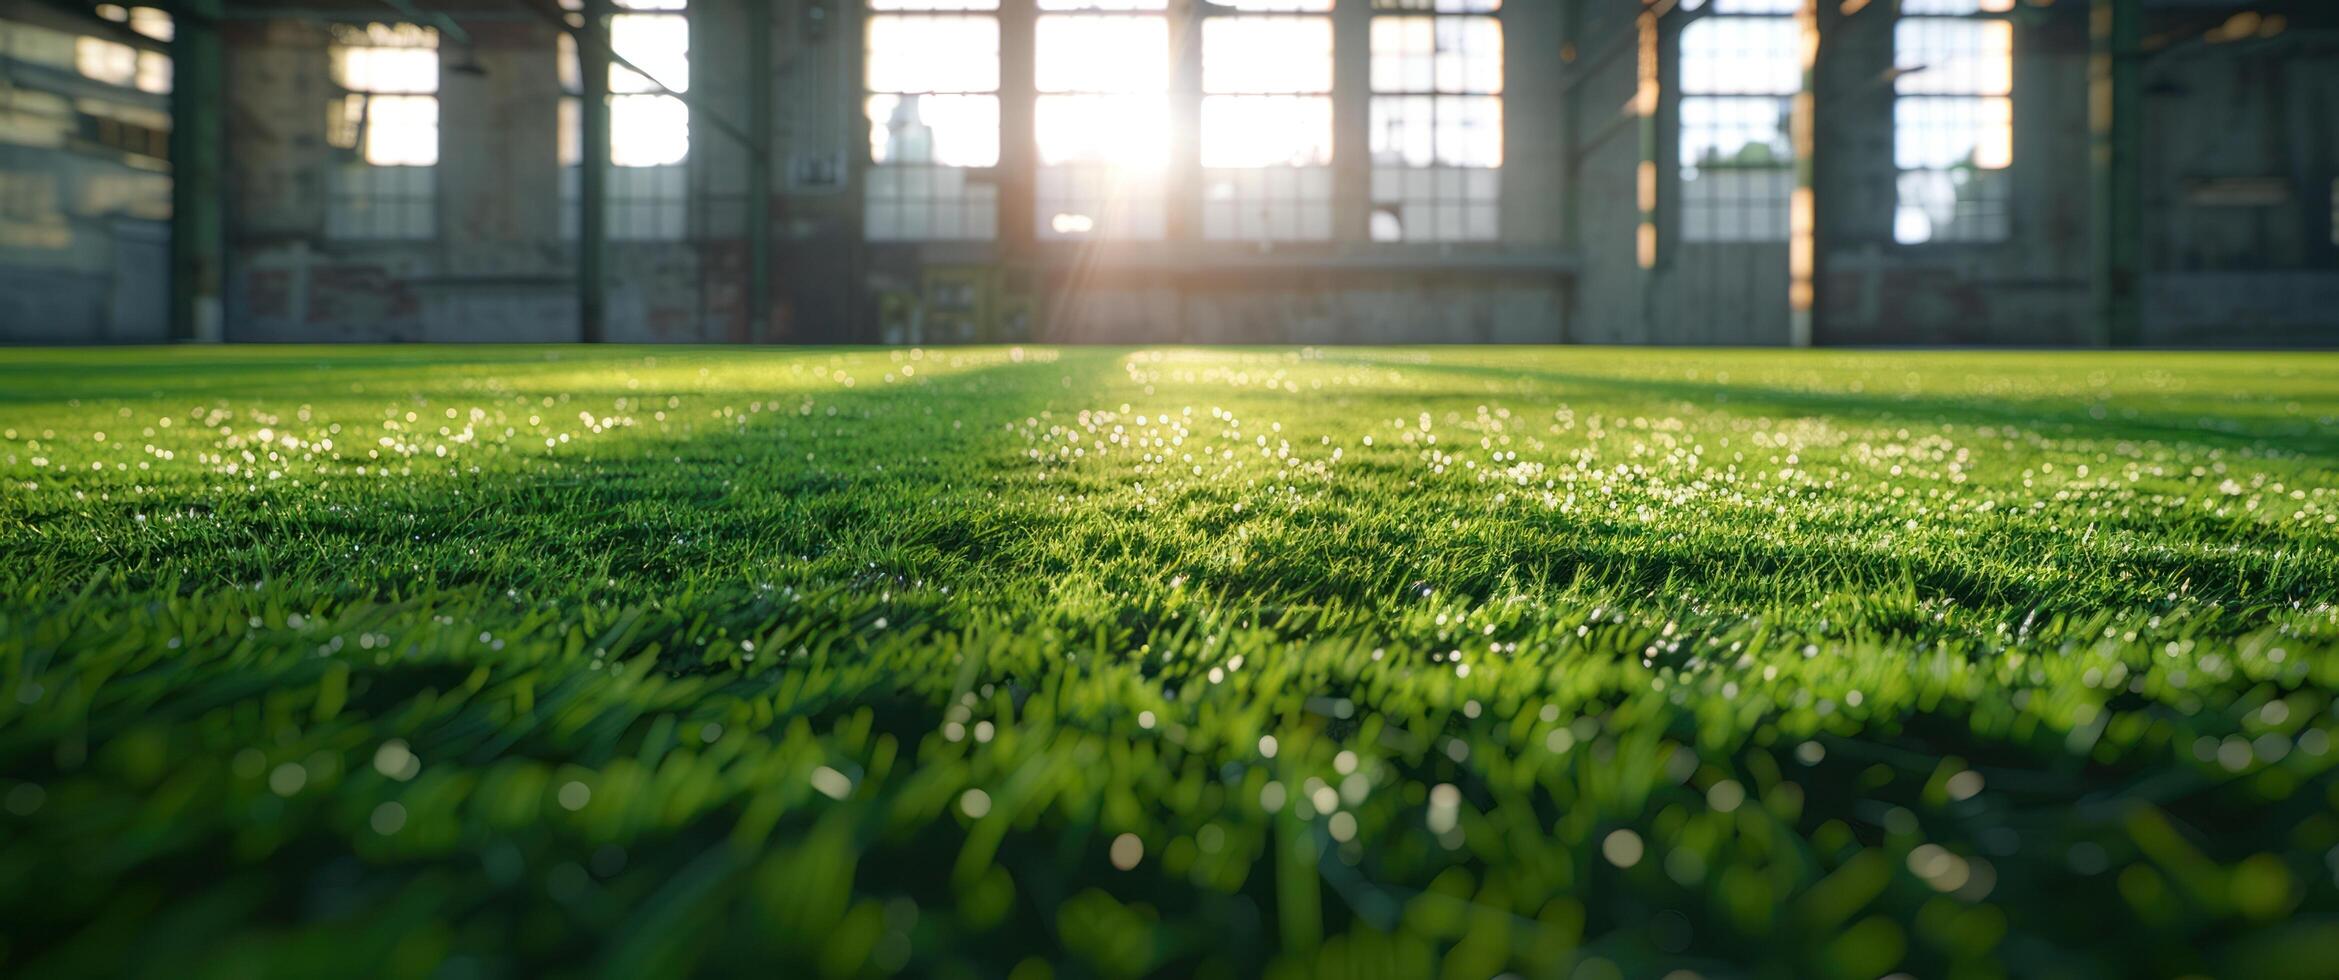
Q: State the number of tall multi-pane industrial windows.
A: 8